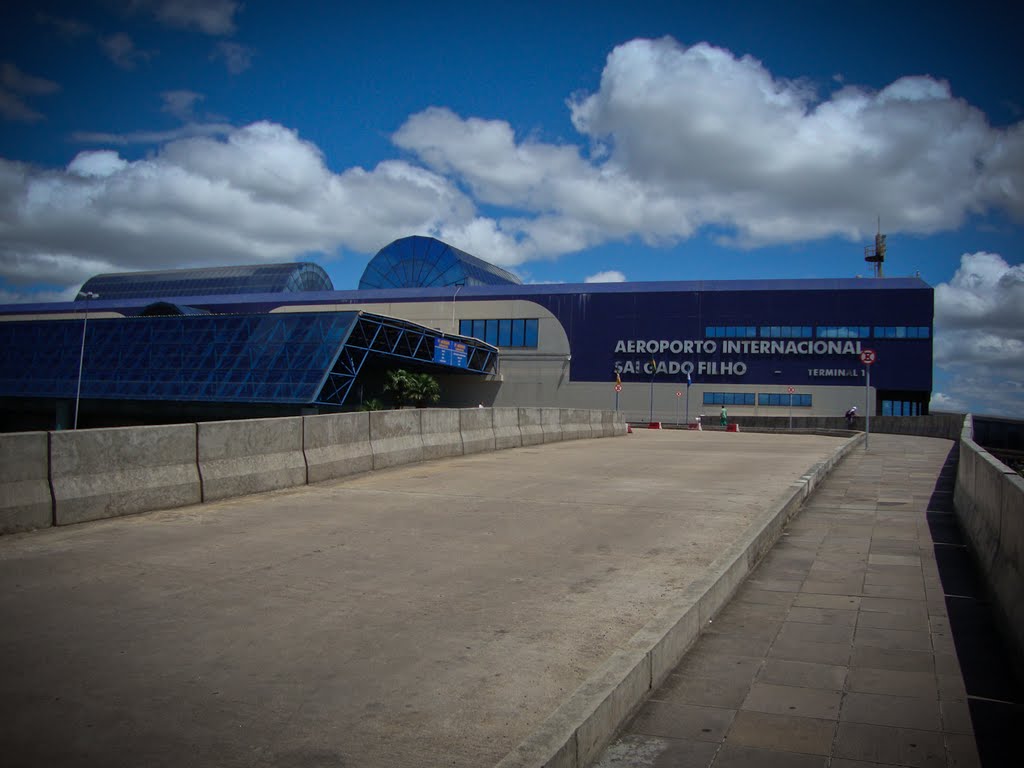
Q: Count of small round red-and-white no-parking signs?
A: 4